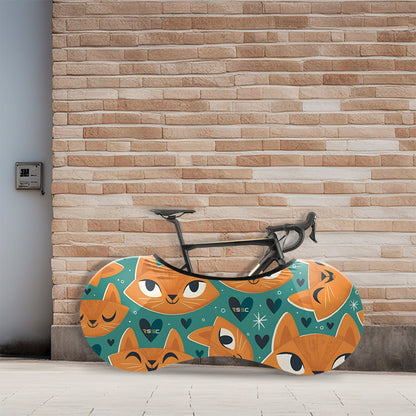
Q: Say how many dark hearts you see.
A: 12